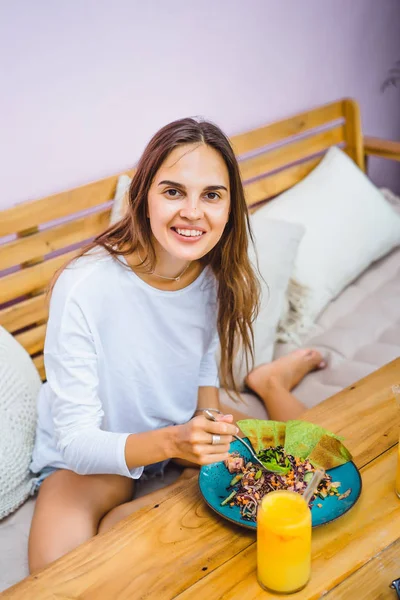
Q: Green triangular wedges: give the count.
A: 3